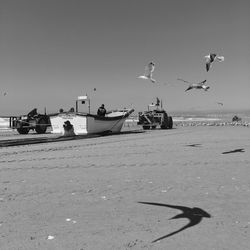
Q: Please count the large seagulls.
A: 3